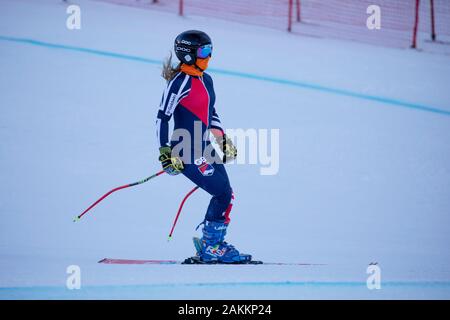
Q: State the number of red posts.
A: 5